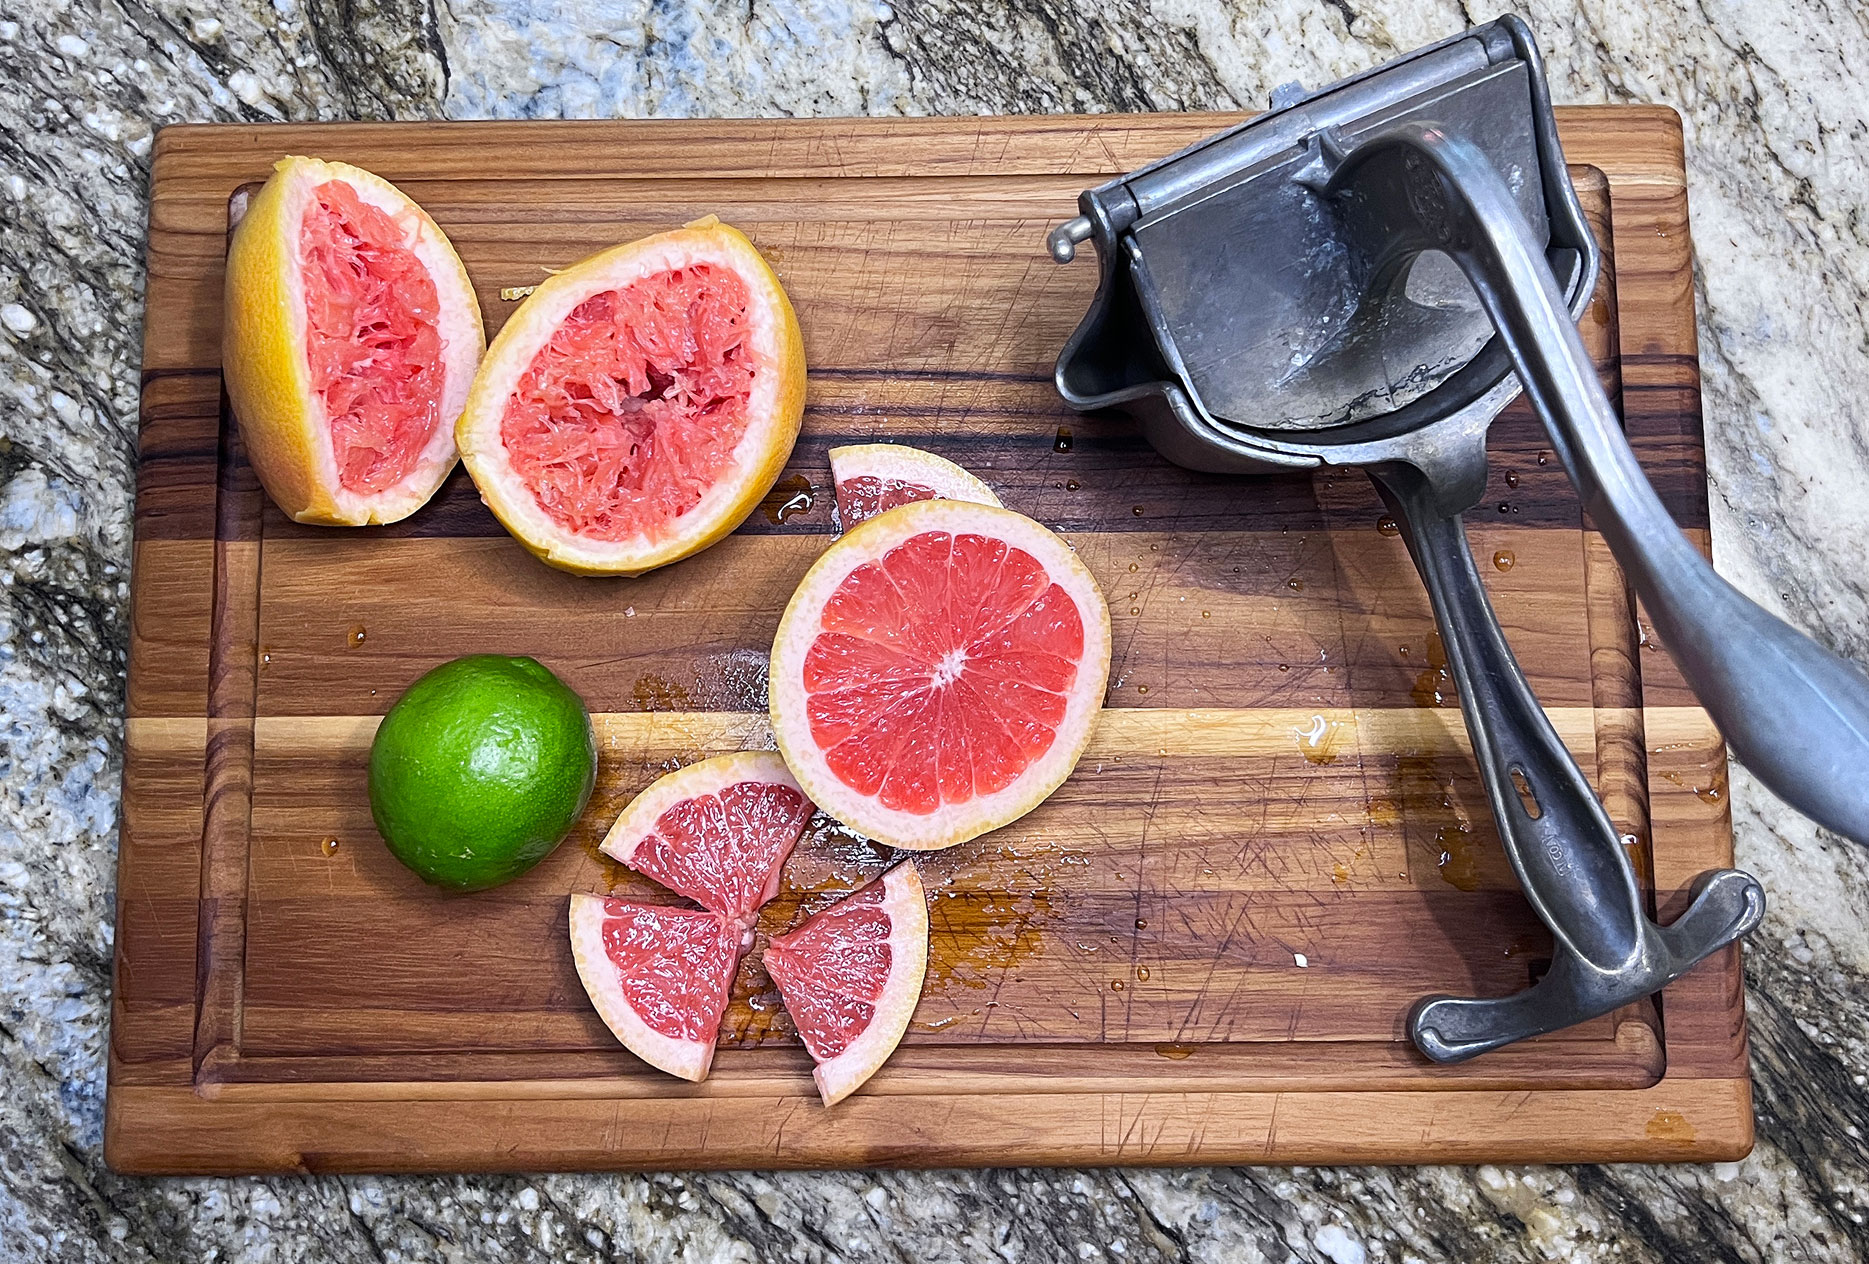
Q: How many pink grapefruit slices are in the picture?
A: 5